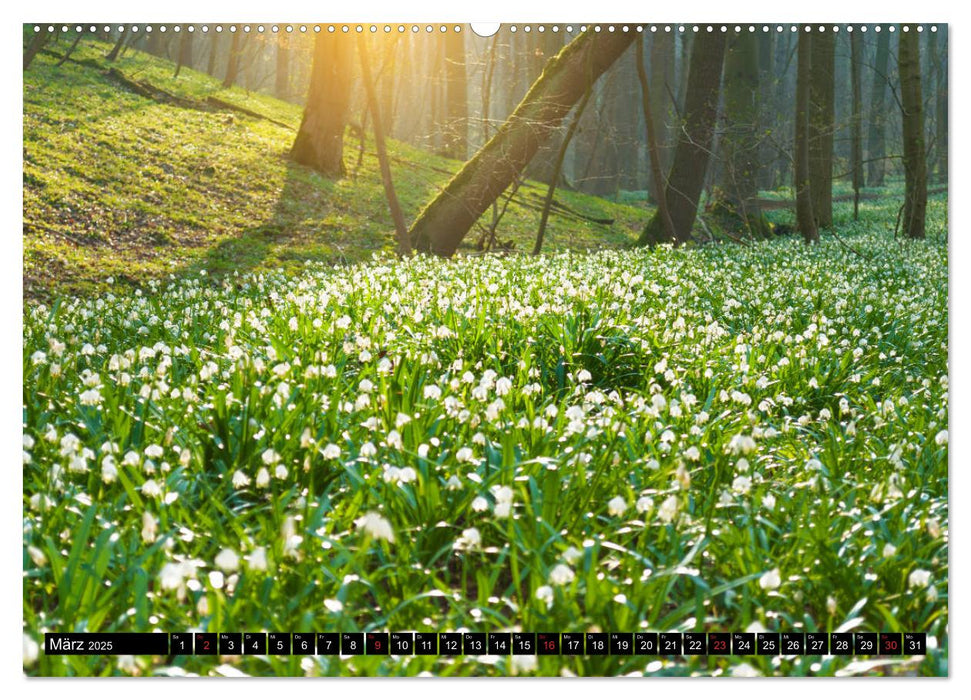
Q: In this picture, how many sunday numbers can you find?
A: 5